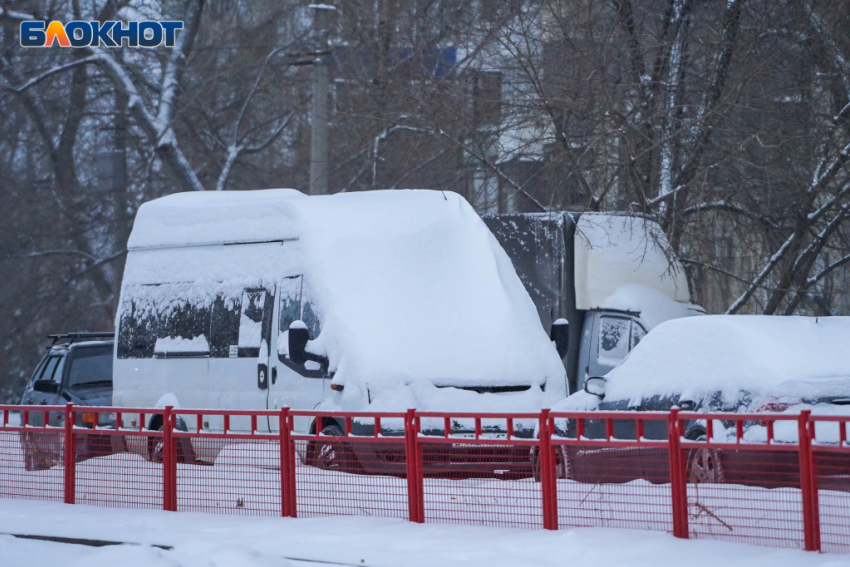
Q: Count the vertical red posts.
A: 7